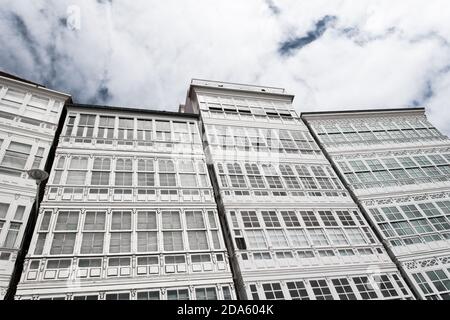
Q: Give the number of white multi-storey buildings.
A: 4